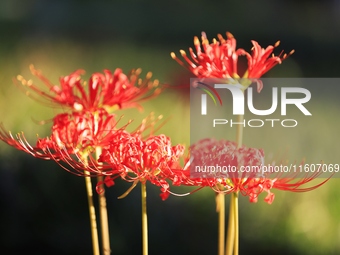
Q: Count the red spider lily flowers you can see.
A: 5